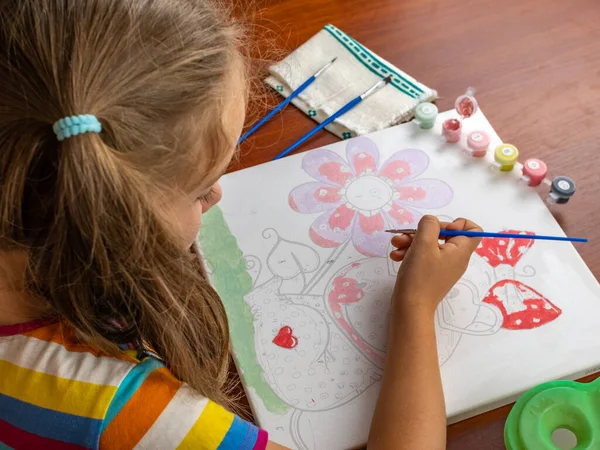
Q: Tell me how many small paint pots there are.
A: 6